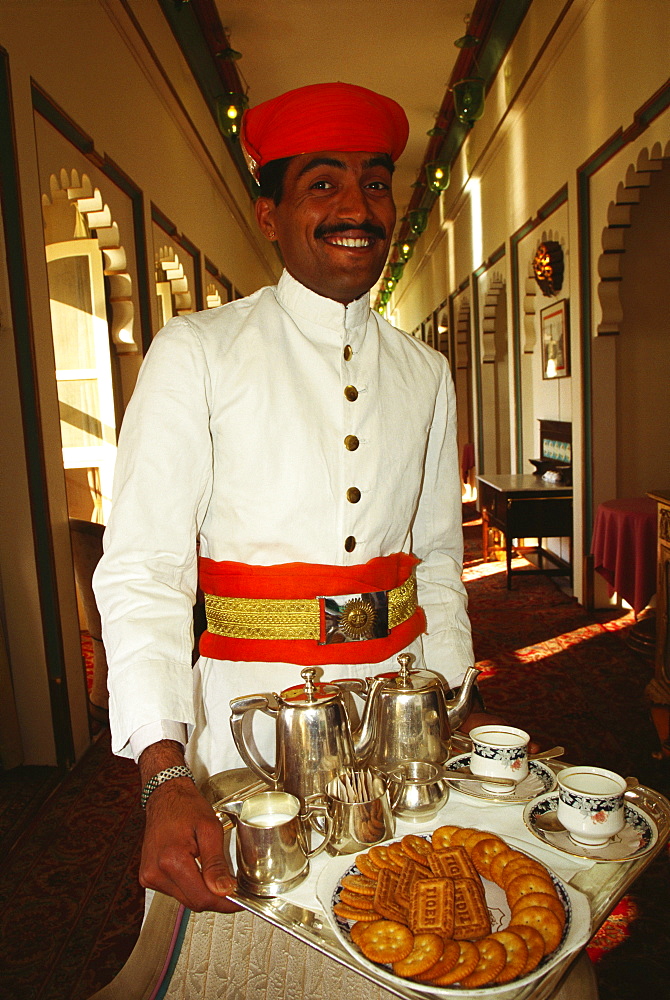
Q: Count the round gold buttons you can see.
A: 5